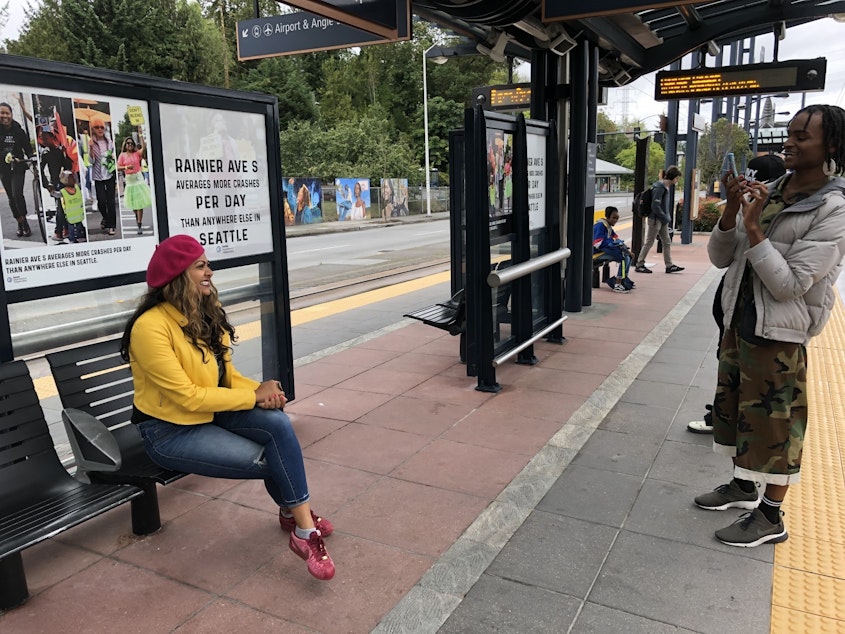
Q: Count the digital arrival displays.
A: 2